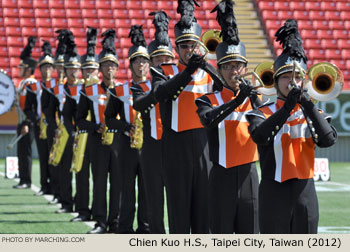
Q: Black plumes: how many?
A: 11